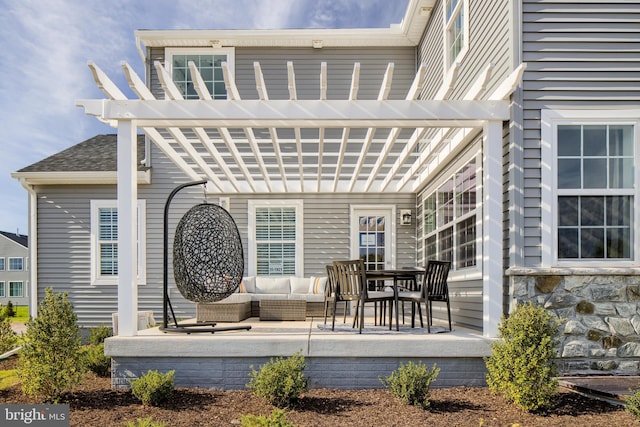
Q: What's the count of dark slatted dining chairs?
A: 4